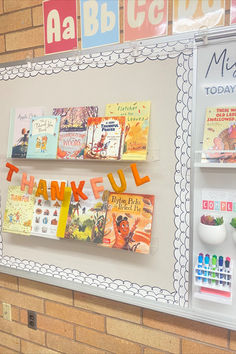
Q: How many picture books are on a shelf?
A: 10